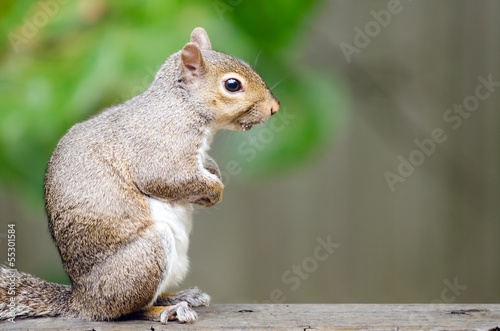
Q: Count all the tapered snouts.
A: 1